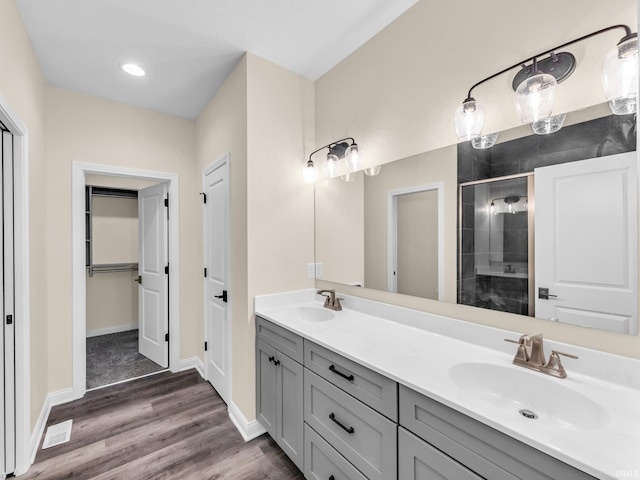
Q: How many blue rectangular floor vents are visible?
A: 0